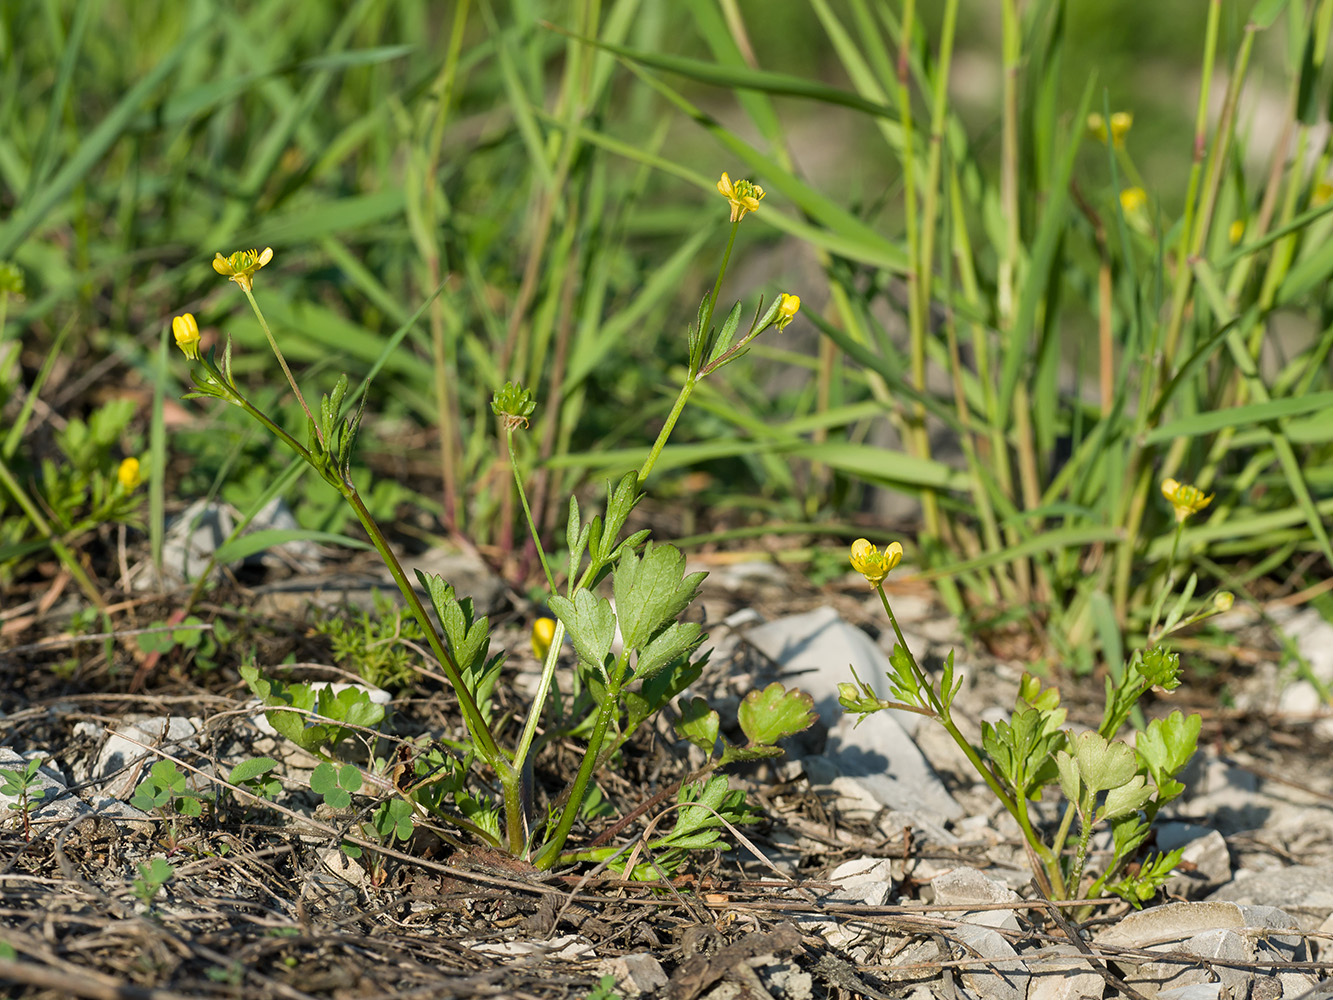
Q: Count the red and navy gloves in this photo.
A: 0